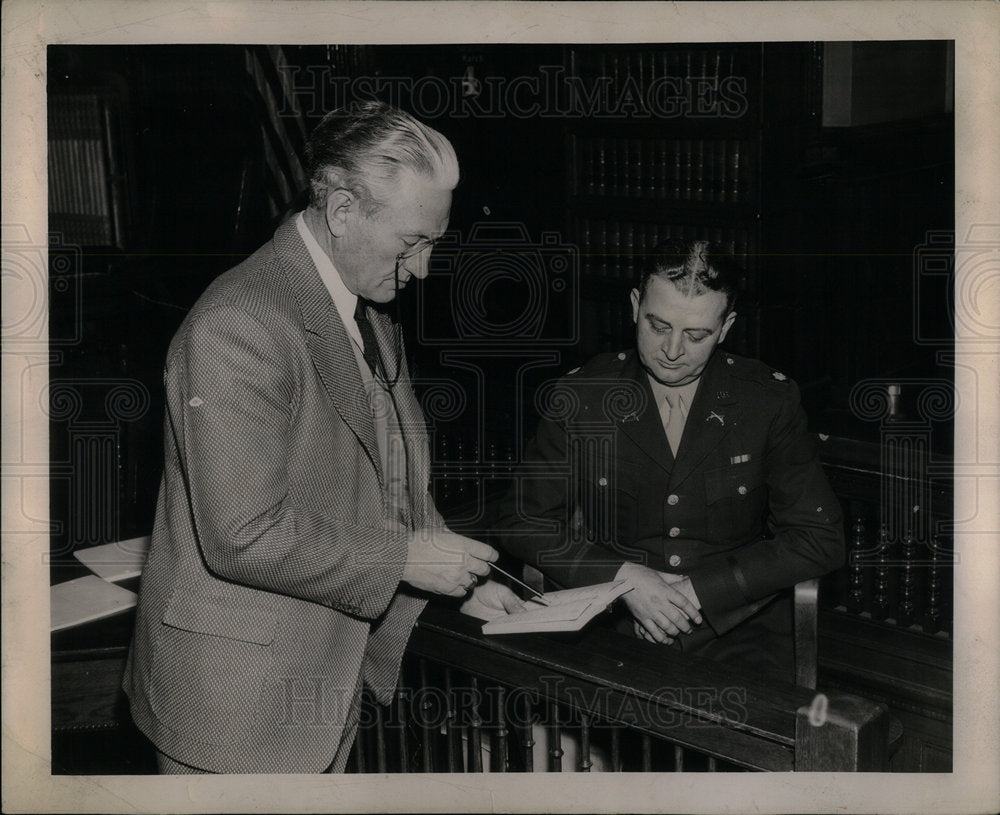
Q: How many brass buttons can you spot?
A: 7